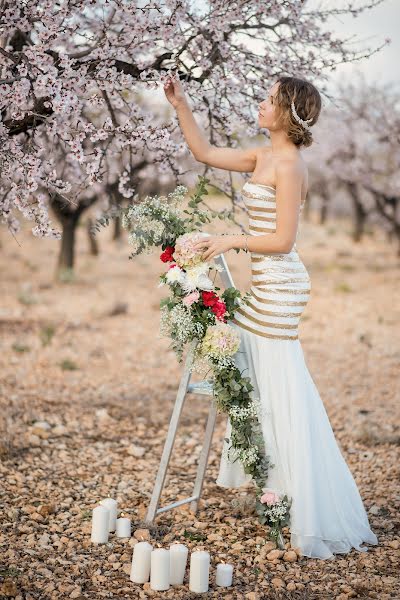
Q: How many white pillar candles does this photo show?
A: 8